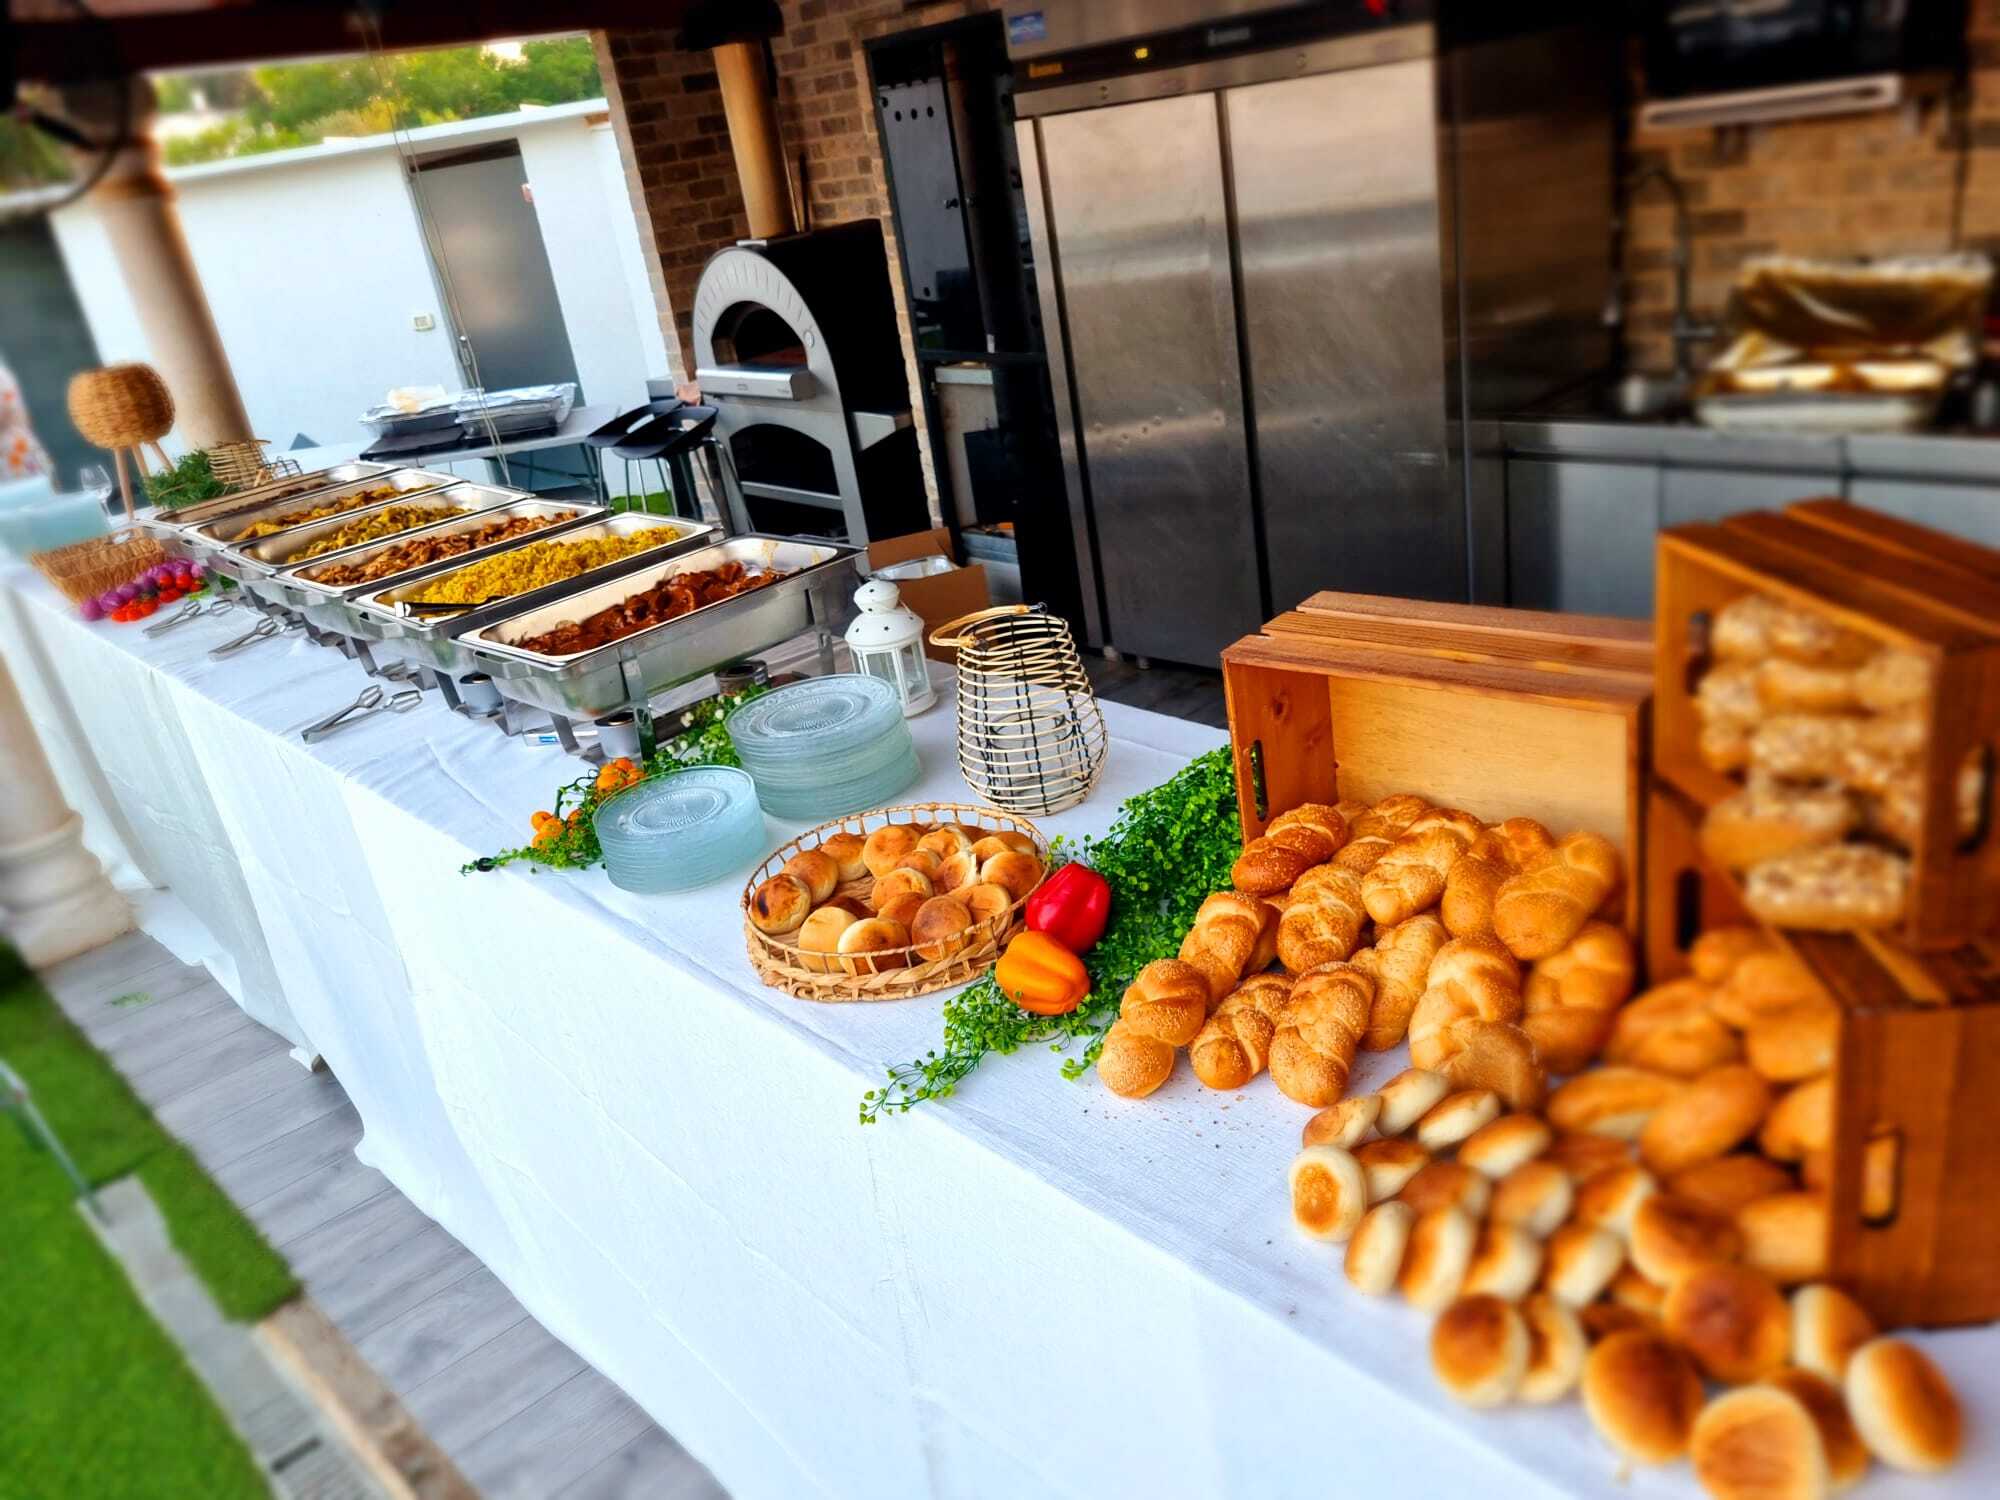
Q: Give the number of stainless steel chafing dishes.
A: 6